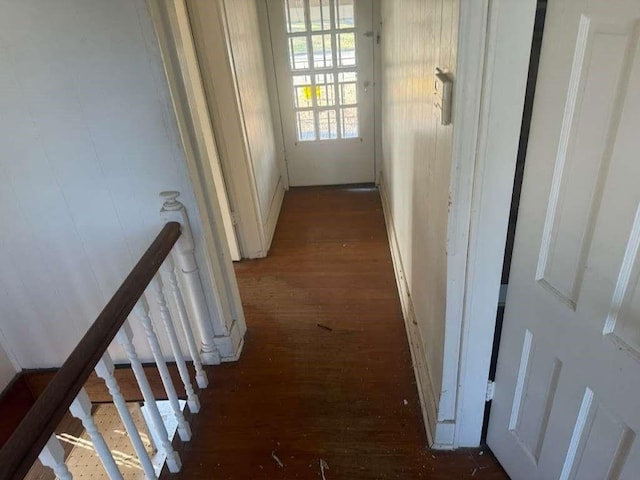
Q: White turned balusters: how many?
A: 7